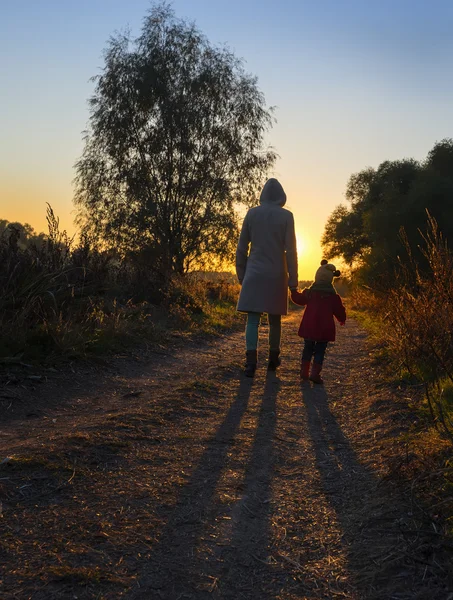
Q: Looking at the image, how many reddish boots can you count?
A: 2